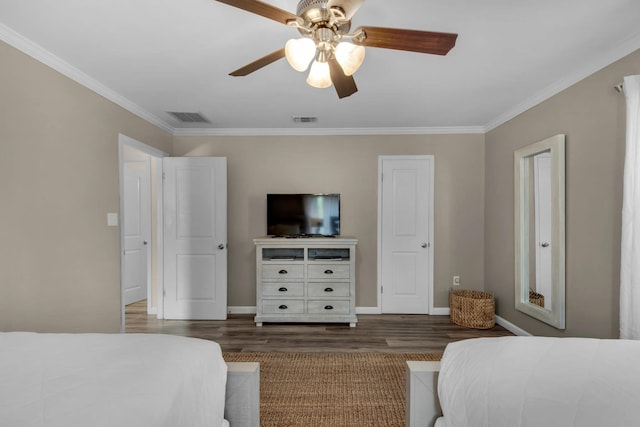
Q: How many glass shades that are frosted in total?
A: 3